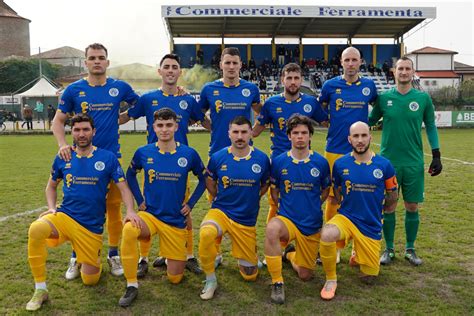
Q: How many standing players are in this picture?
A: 6